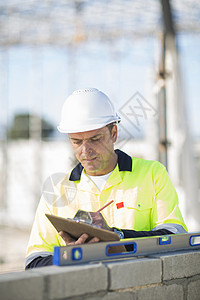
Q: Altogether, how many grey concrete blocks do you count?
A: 7